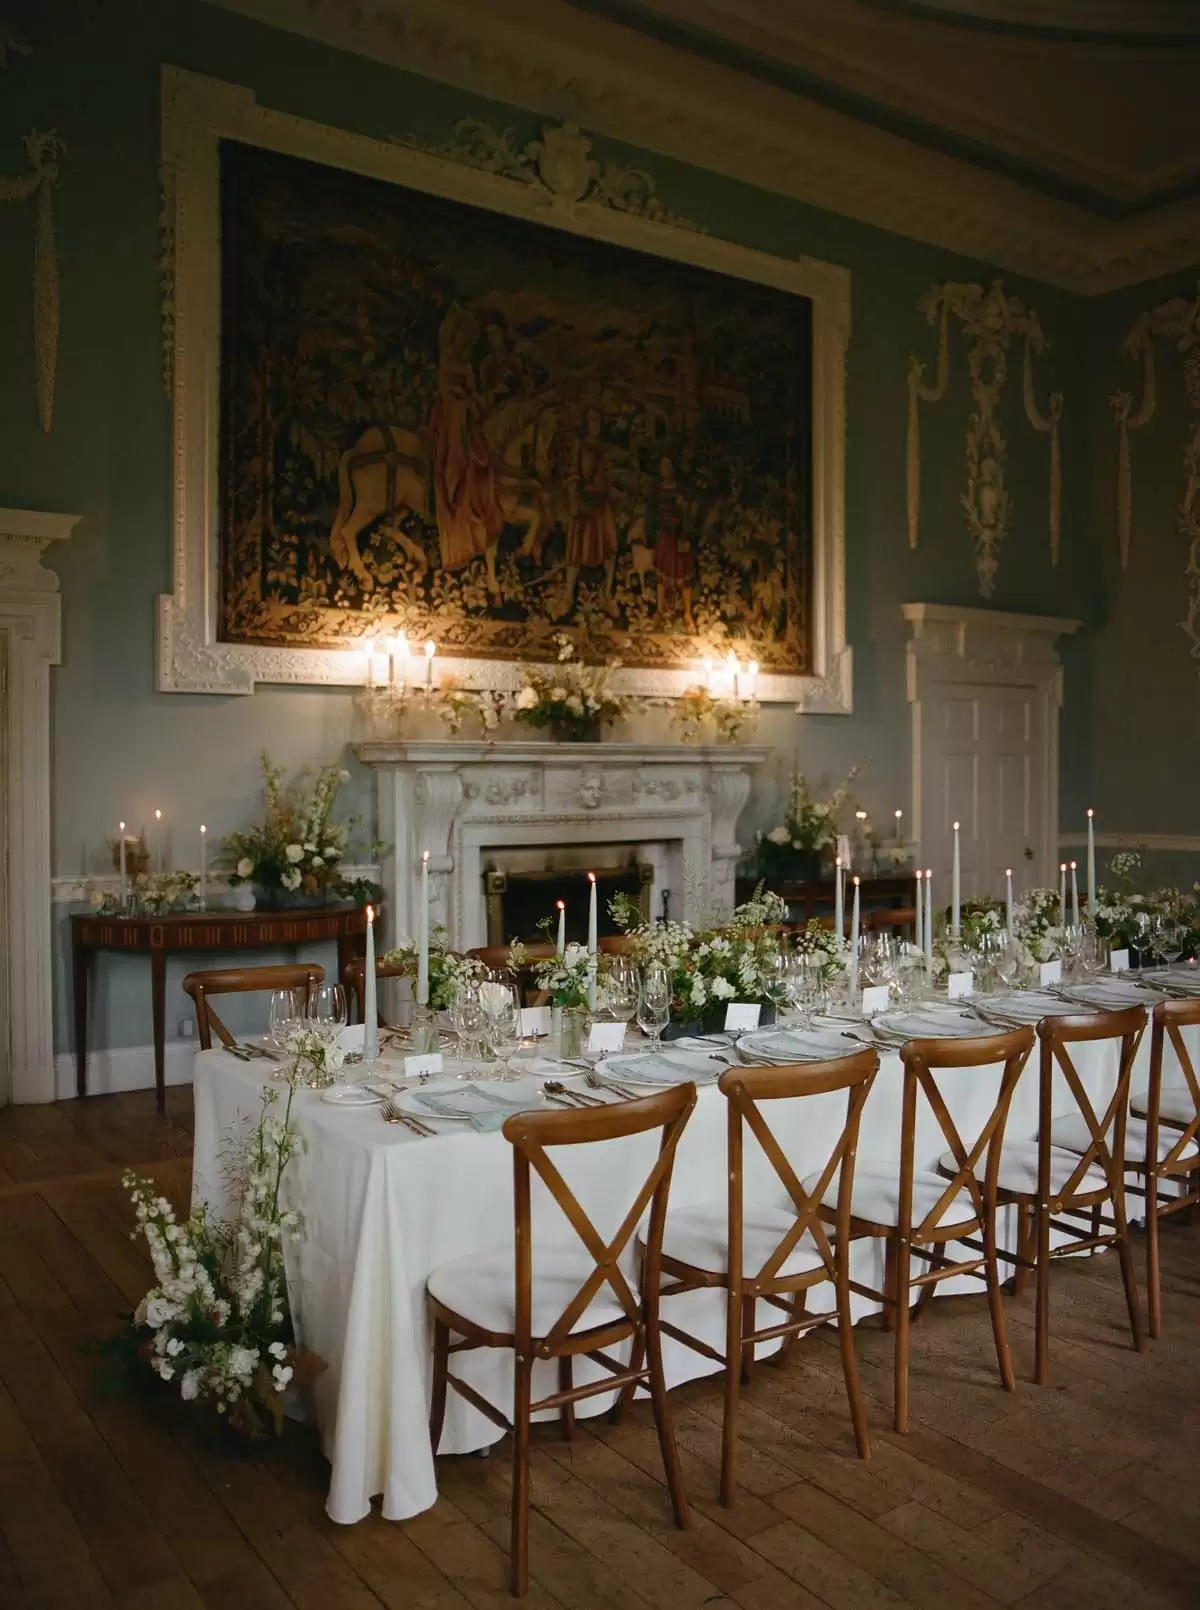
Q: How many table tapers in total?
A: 13